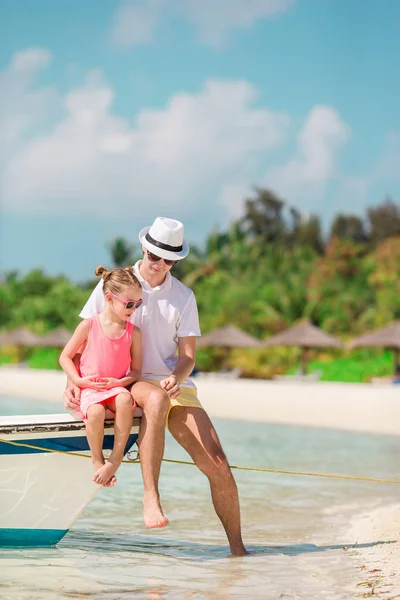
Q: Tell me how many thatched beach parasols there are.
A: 5